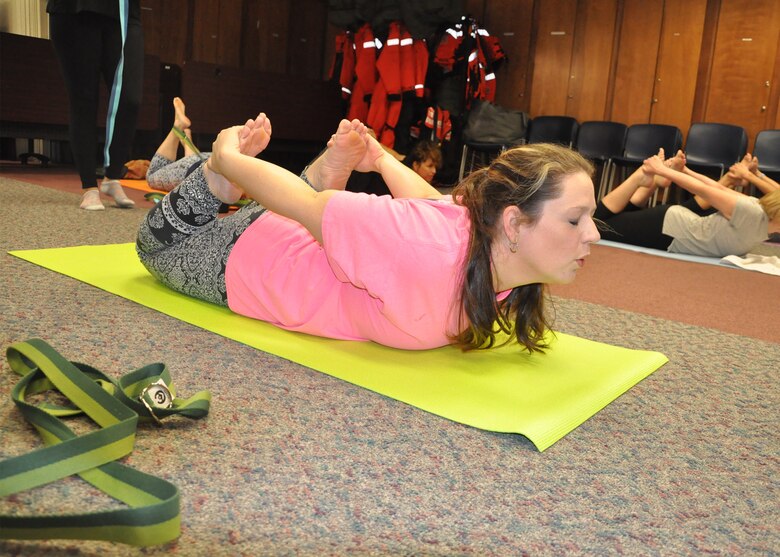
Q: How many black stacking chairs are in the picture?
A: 6